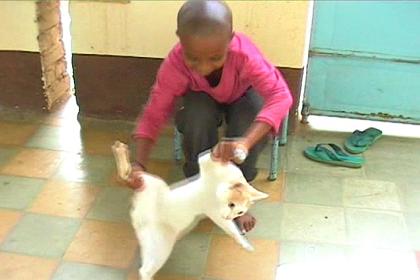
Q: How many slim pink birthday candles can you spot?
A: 0